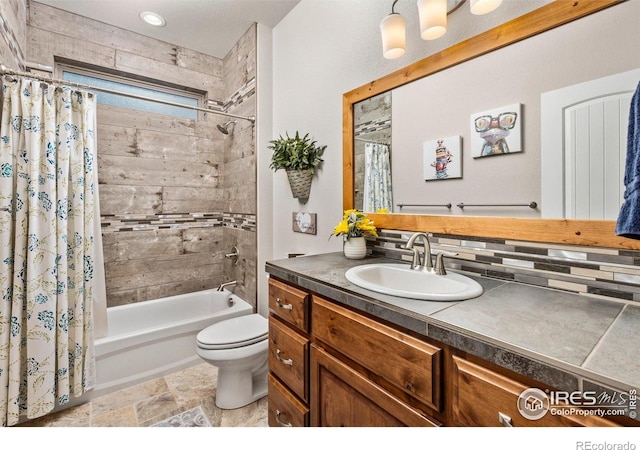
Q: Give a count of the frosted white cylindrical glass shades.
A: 3